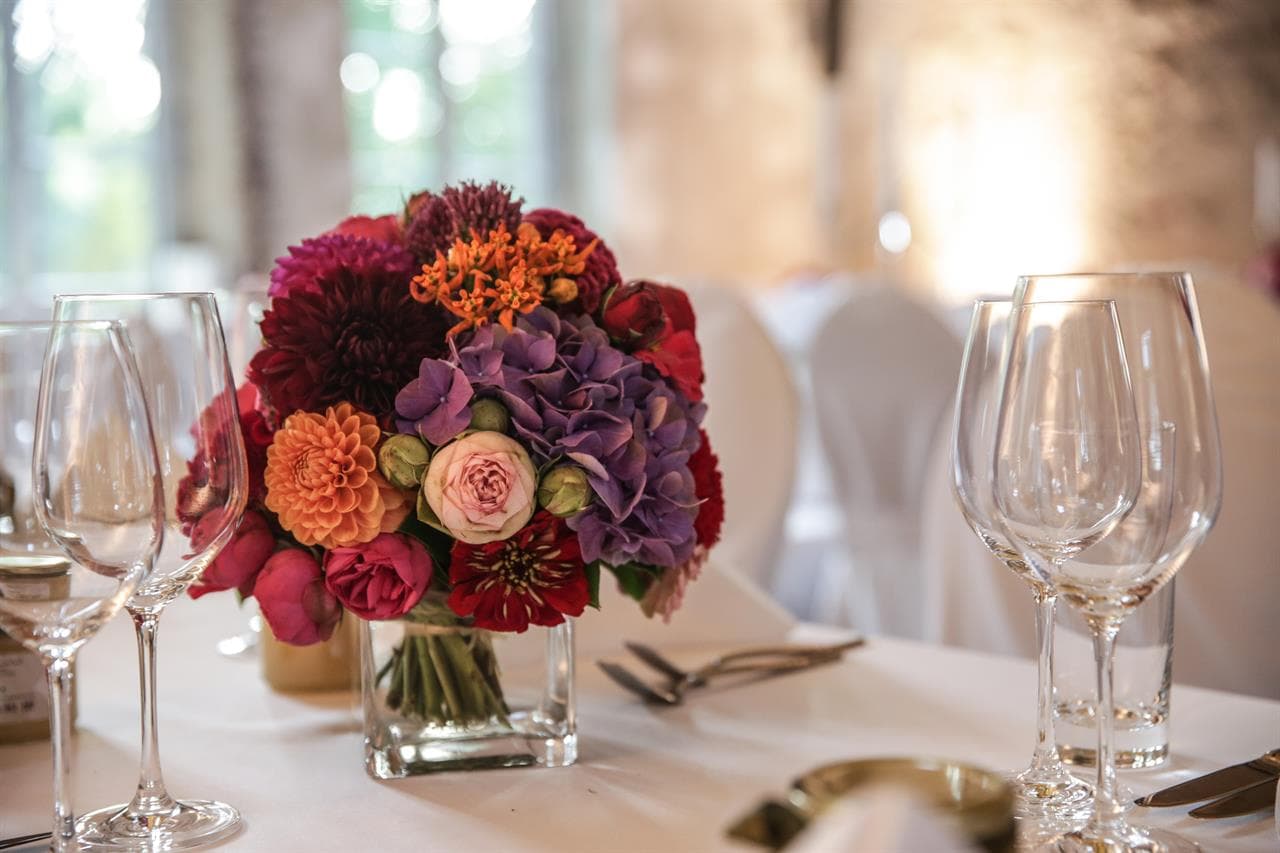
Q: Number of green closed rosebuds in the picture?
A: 3